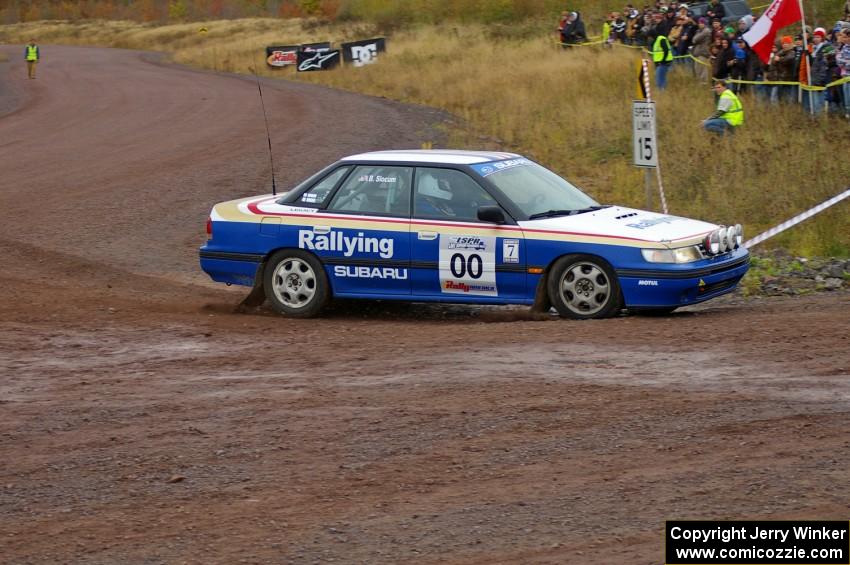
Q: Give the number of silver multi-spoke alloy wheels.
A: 2